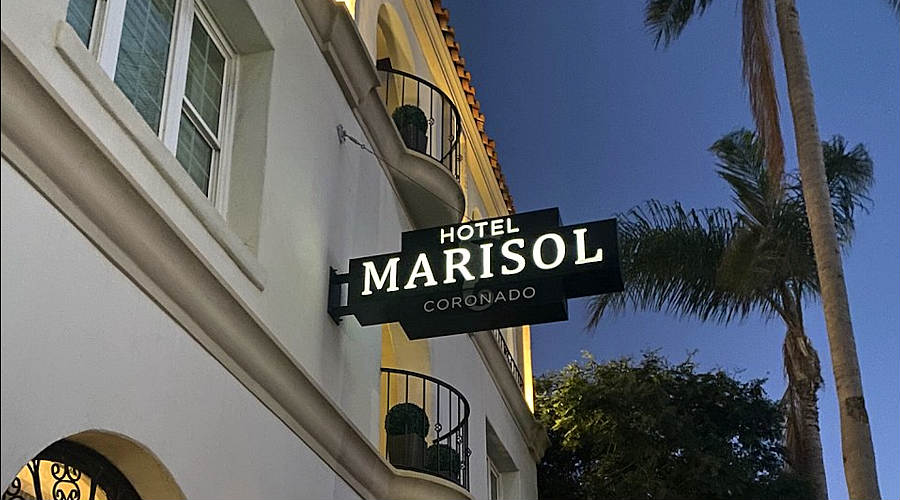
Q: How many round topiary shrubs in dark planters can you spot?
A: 3